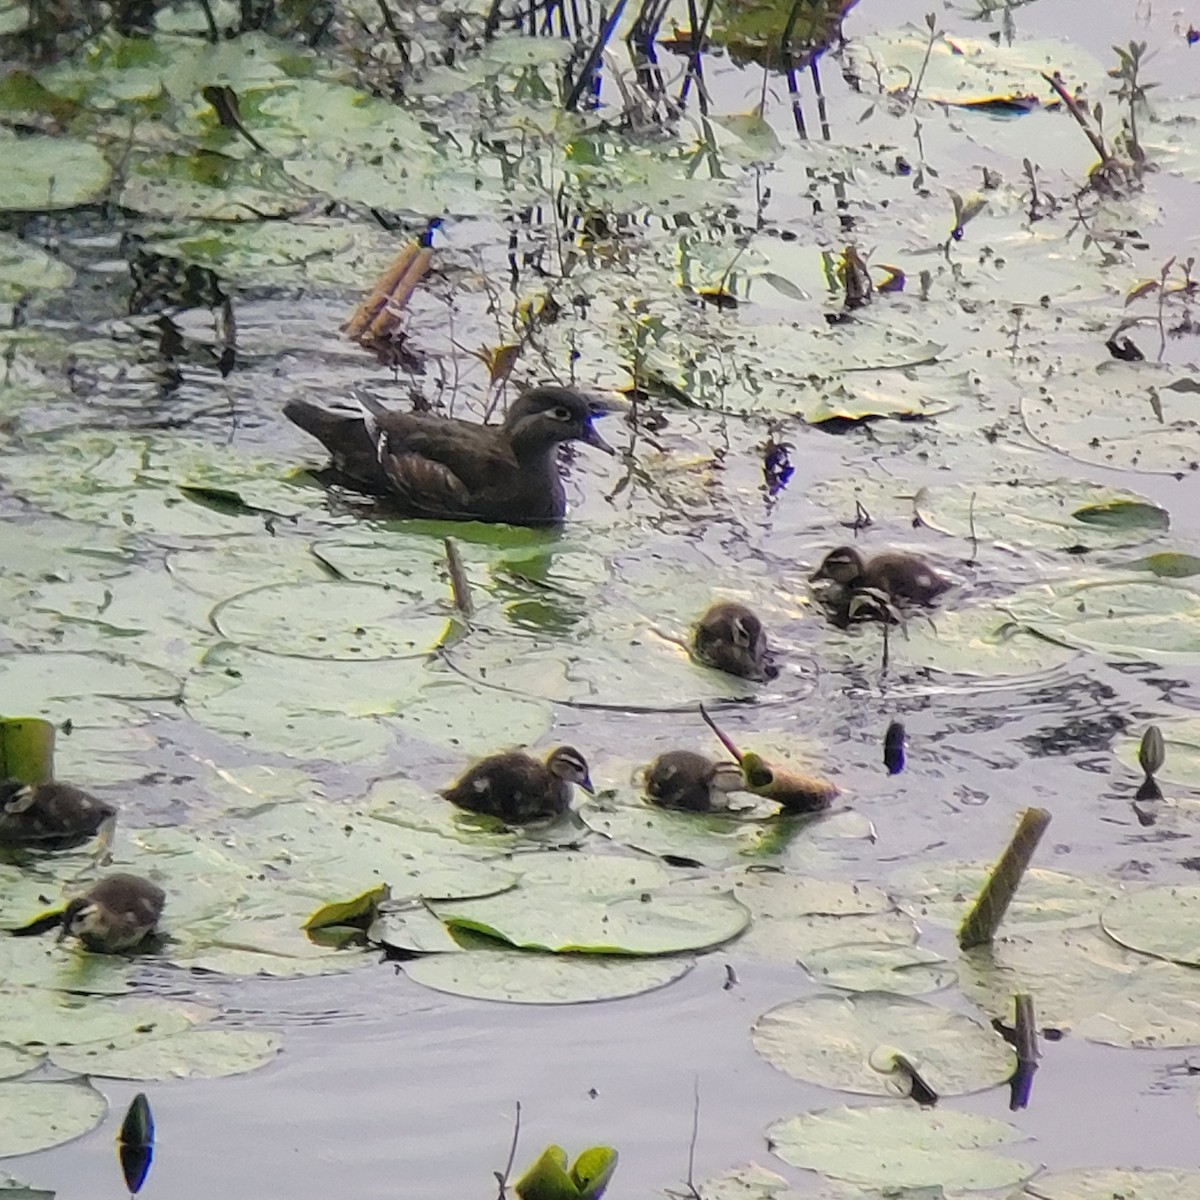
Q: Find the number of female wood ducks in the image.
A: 1